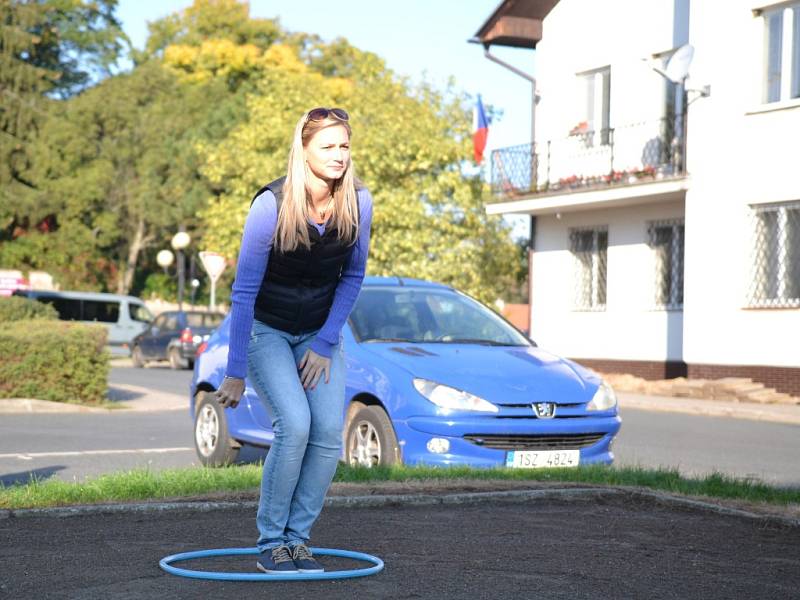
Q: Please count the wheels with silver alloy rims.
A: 2